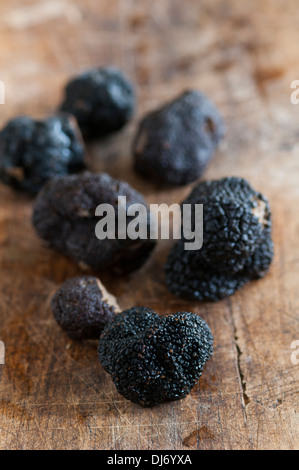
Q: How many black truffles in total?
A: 7